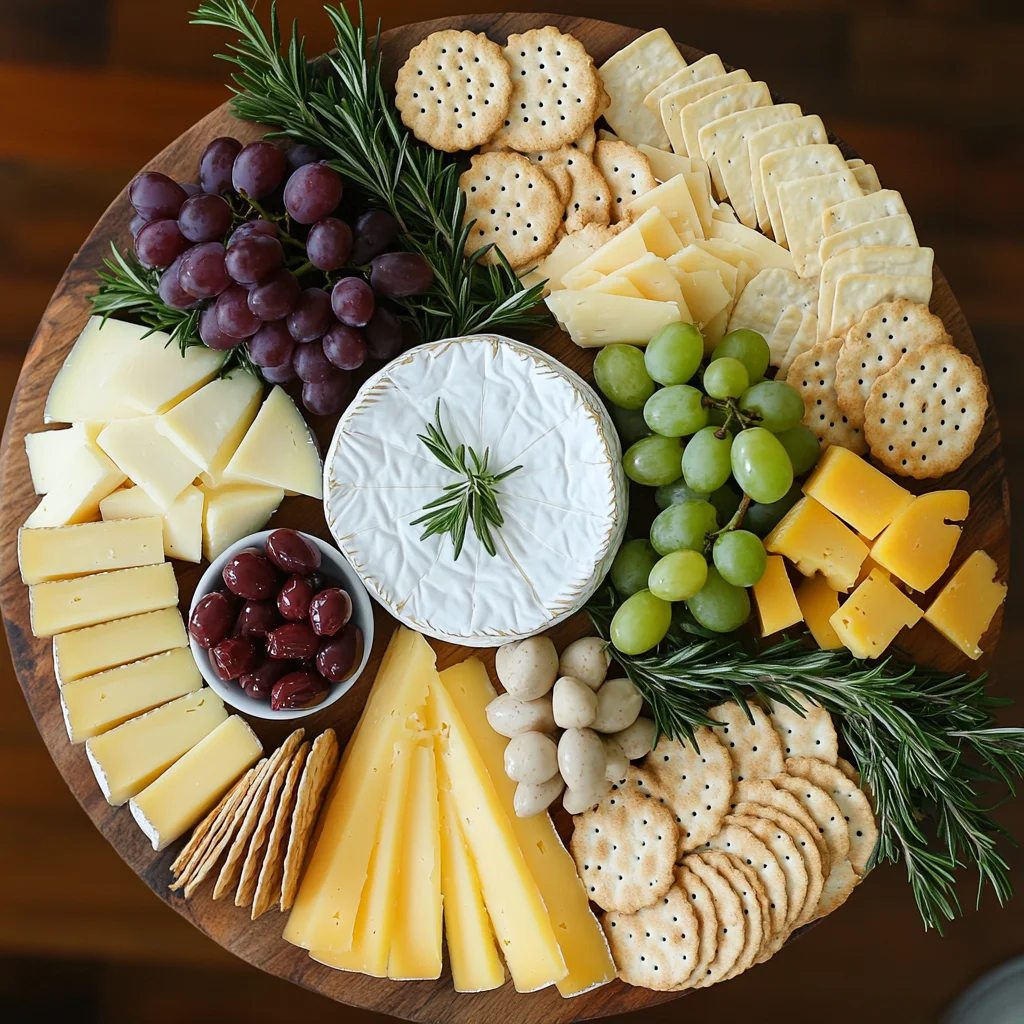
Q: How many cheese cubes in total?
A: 7